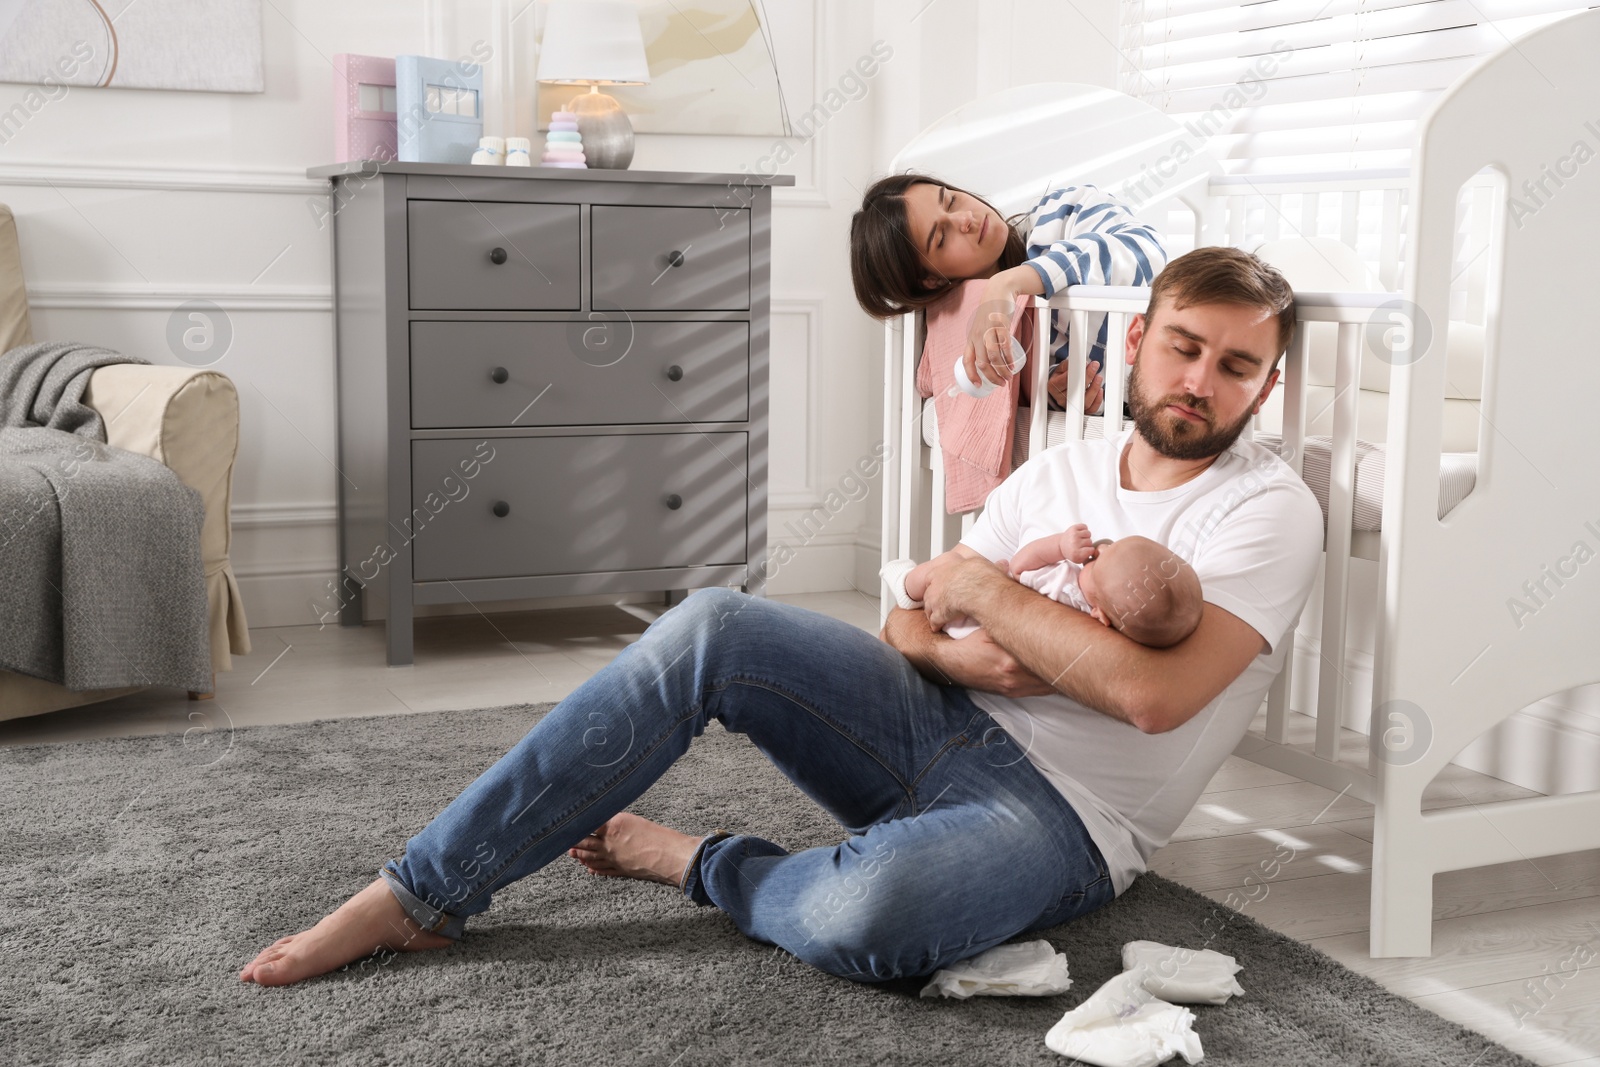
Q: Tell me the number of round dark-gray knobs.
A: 6